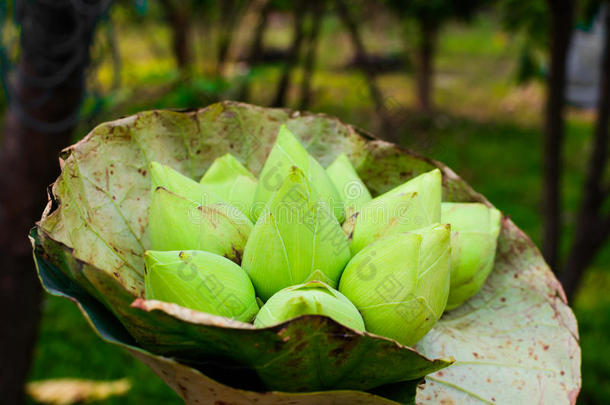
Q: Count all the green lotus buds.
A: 10